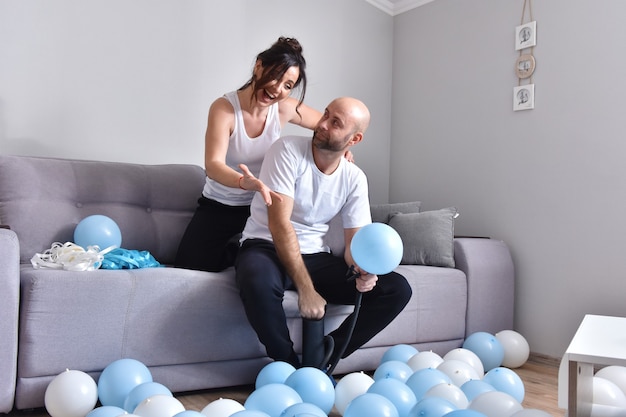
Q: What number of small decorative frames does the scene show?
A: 3